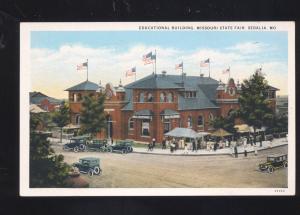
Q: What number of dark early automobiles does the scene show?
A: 5